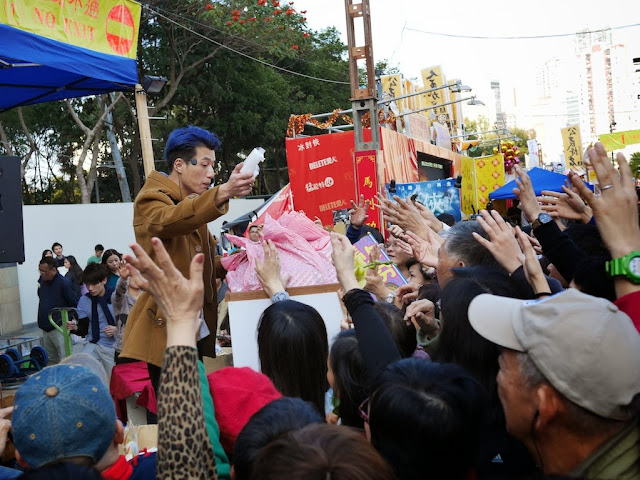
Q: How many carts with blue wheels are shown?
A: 1